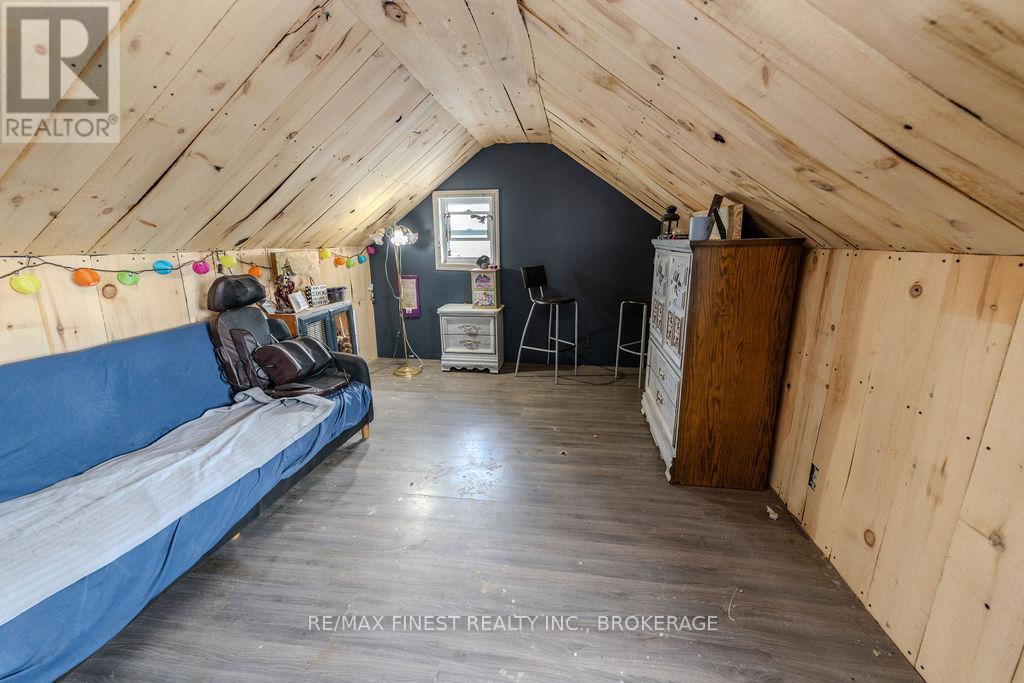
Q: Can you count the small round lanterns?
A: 12